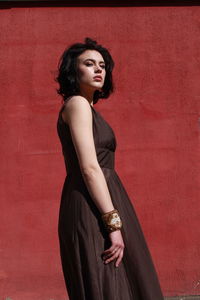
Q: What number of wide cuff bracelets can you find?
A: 1